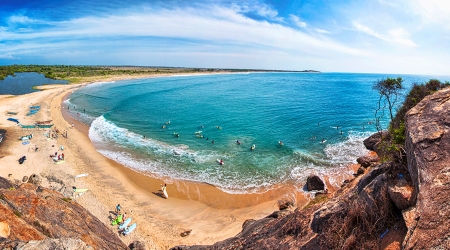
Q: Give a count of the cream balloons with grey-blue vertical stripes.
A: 0